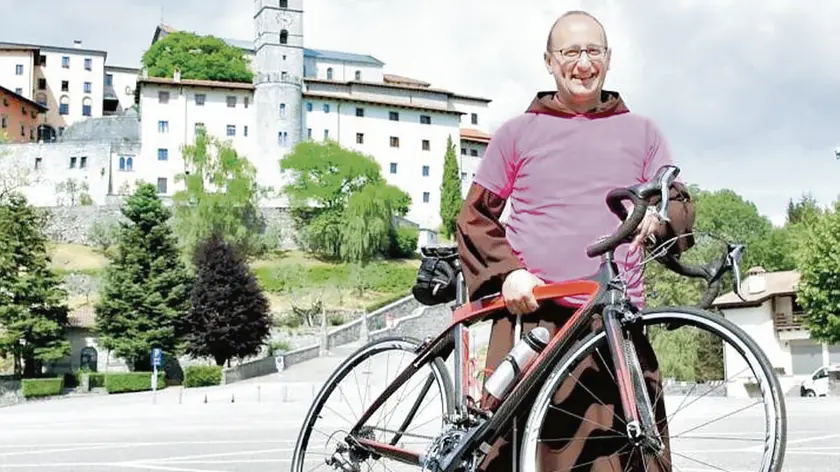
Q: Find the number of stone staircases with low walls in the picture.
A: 1